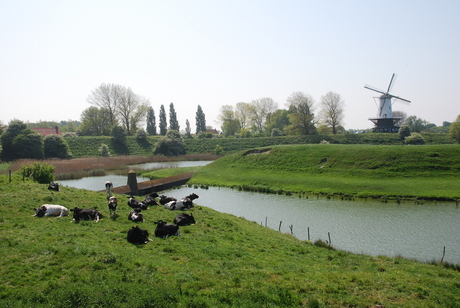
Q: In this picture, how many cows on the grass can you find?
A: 13